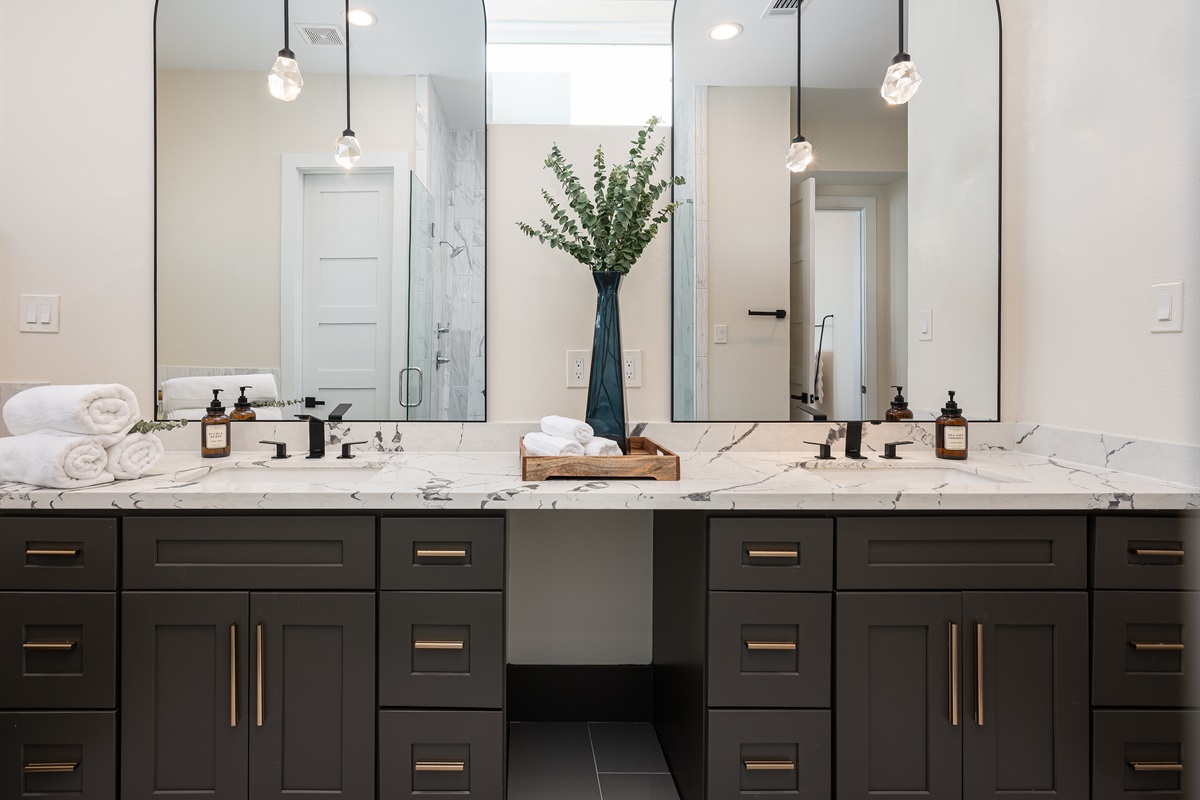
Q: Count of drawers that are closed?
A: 12